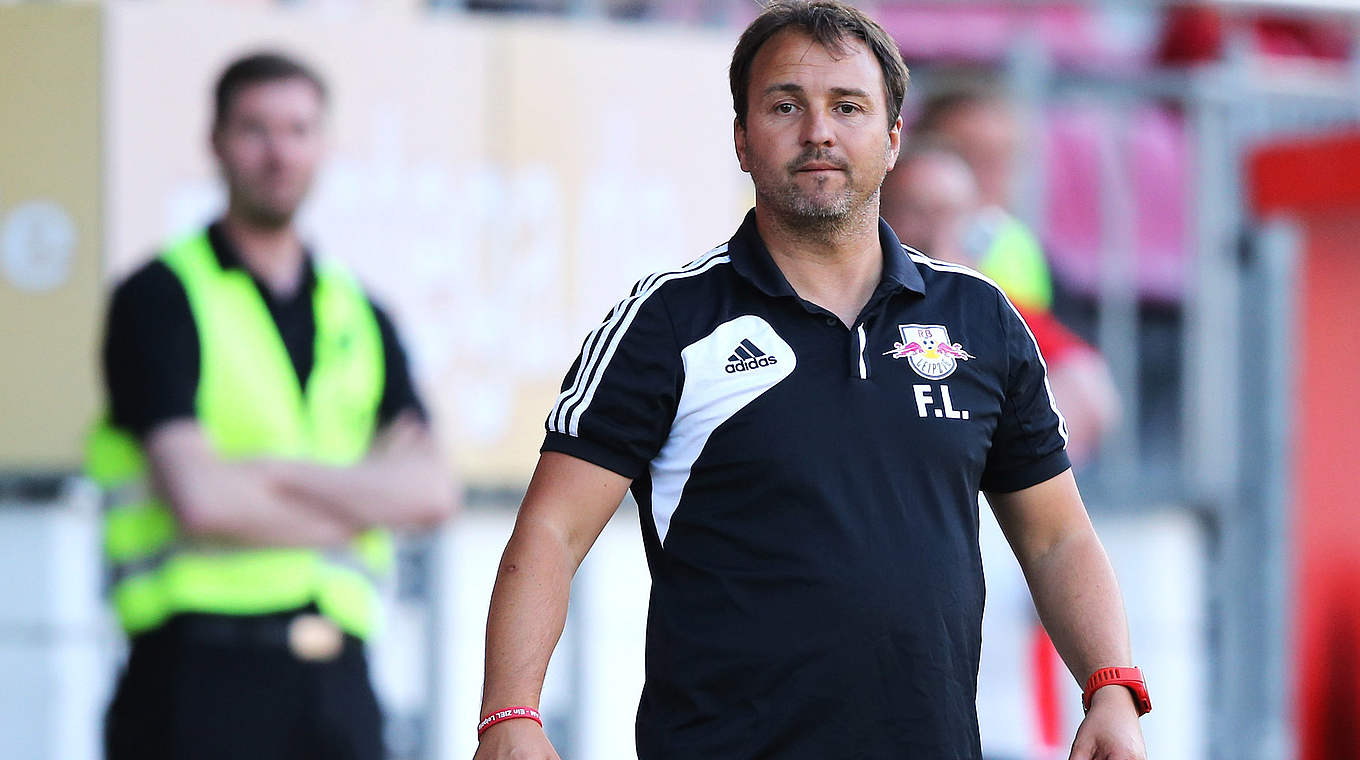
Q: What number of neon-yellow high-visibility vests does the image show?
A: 2